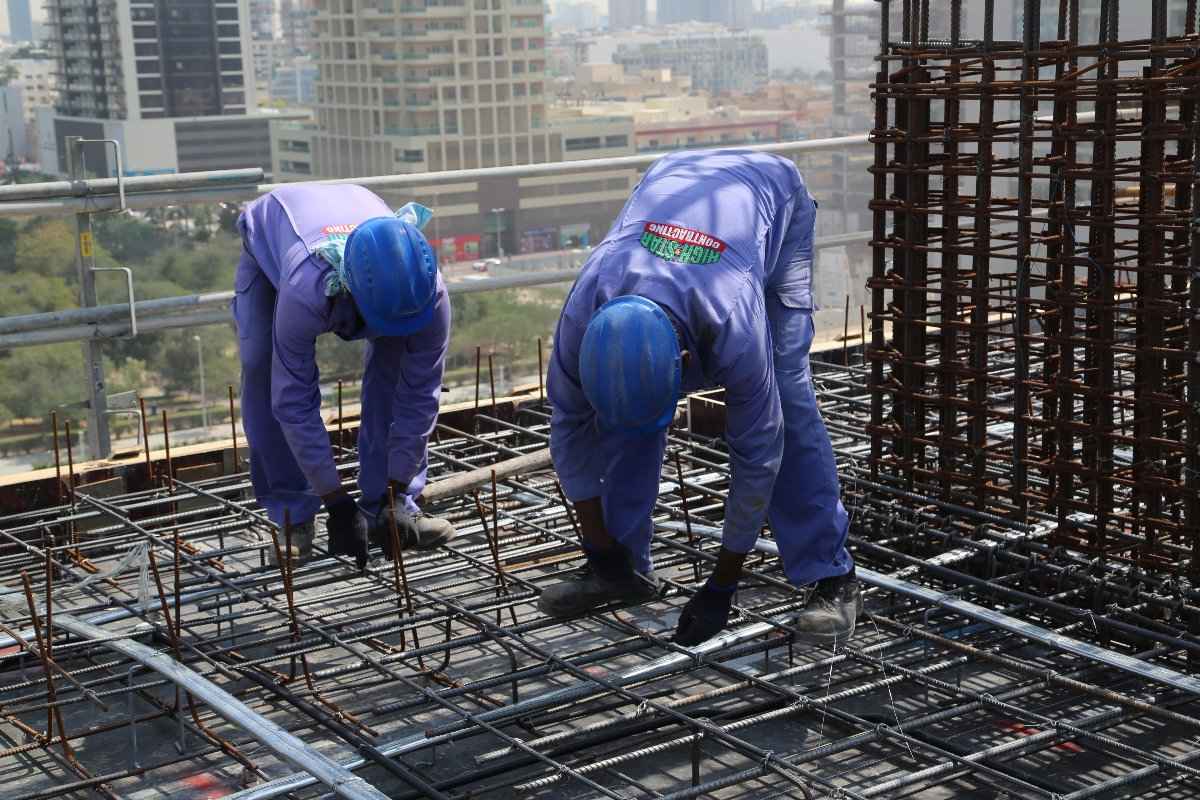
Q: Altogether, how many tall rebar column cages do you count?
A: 1